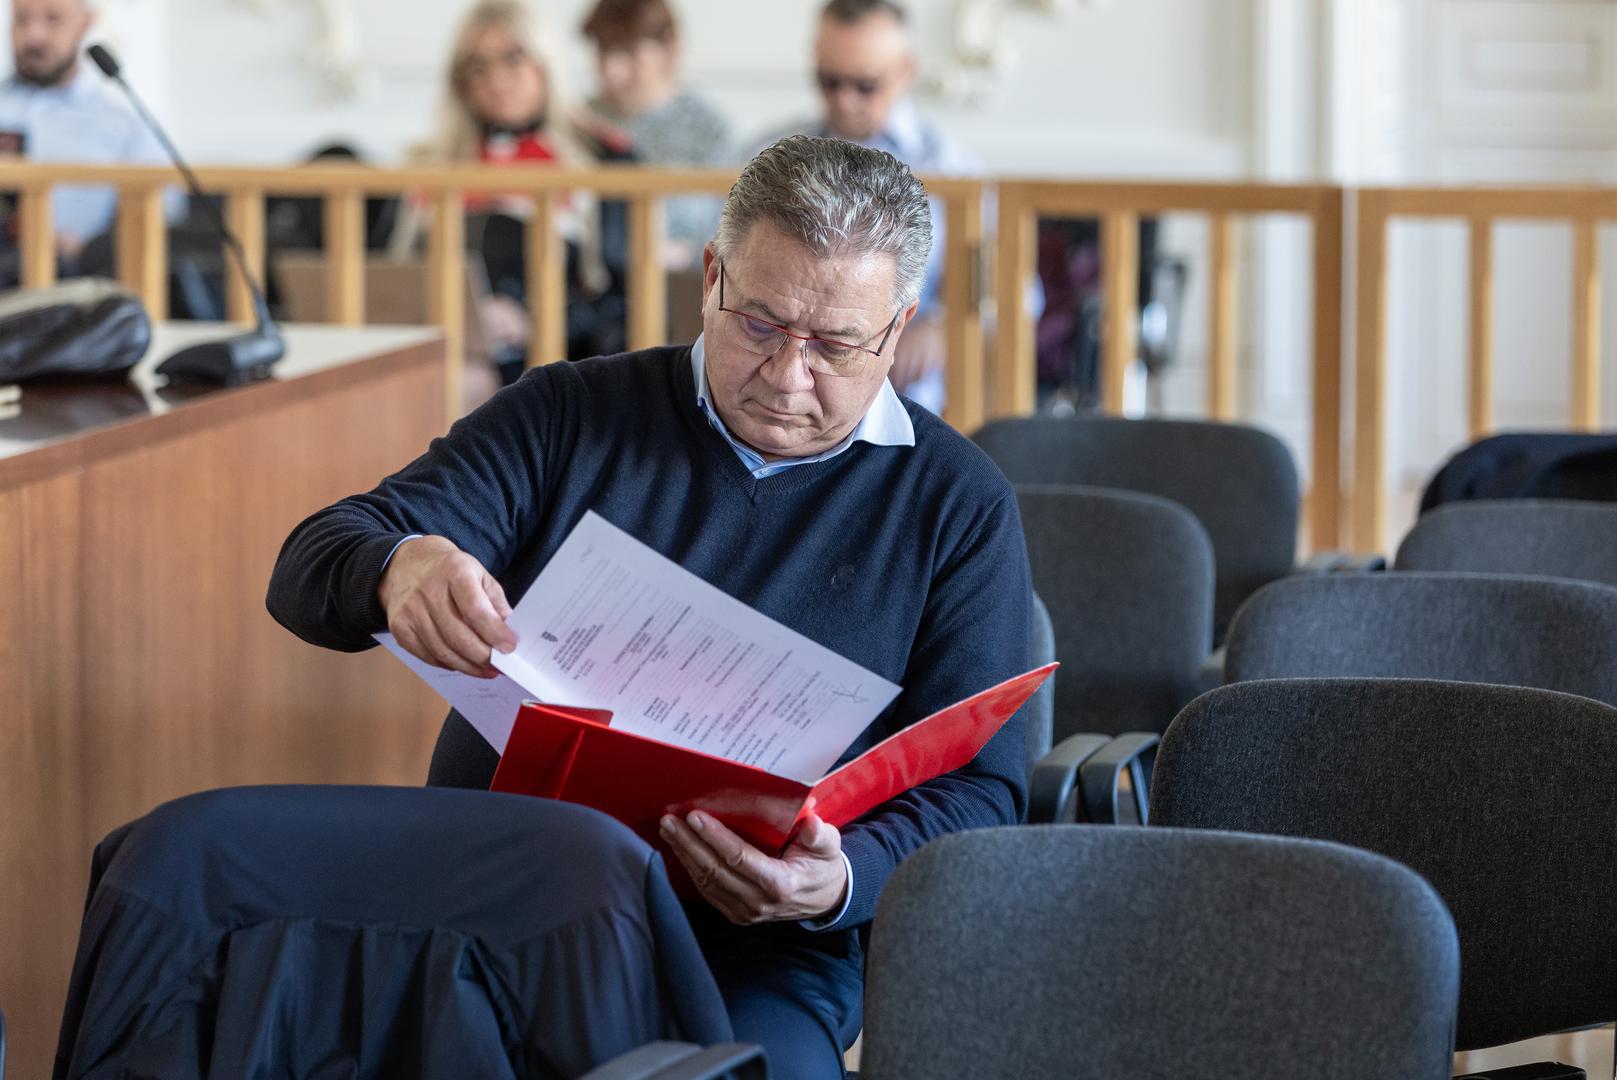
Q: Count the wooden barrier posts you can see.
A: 15